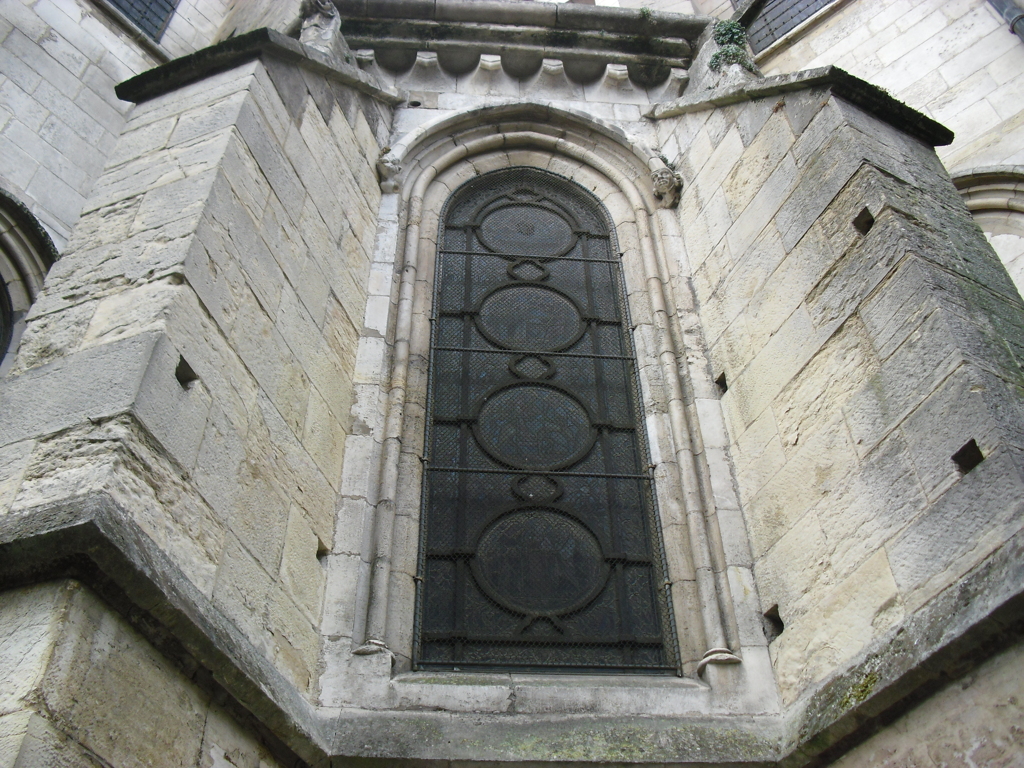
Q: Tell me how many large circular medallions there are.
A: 4